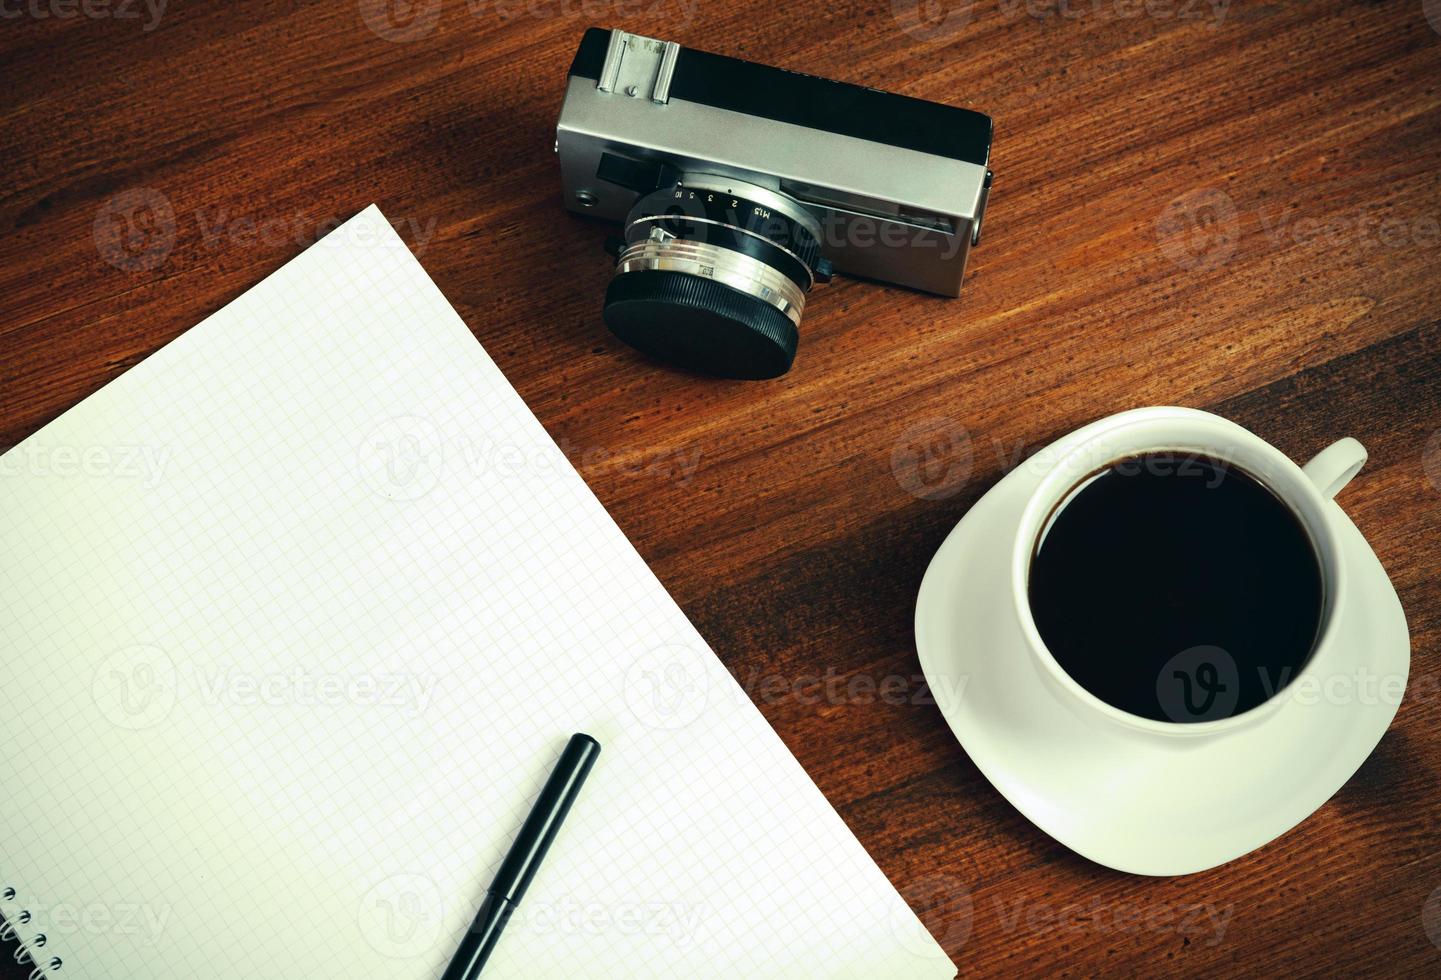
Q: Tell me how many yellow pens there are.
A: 0